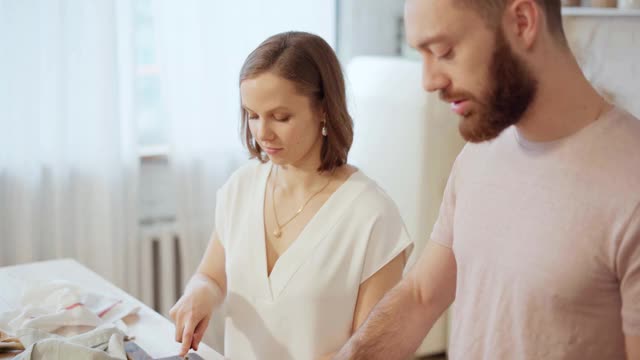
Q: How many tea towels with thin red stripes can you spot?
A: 1